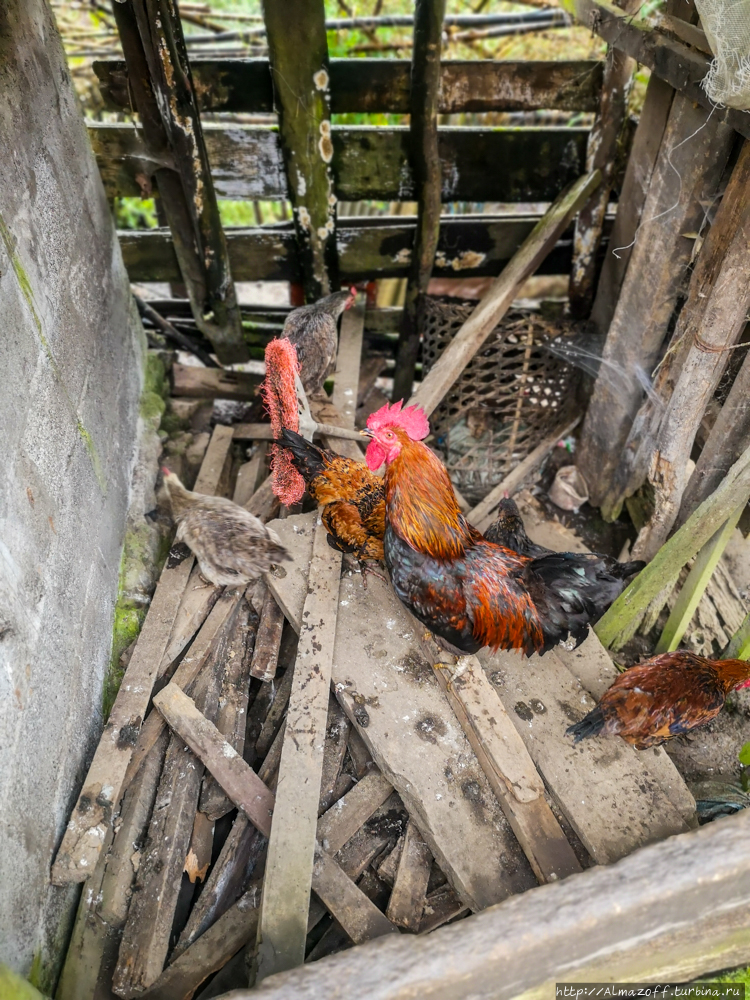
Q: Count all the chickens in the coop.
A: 6